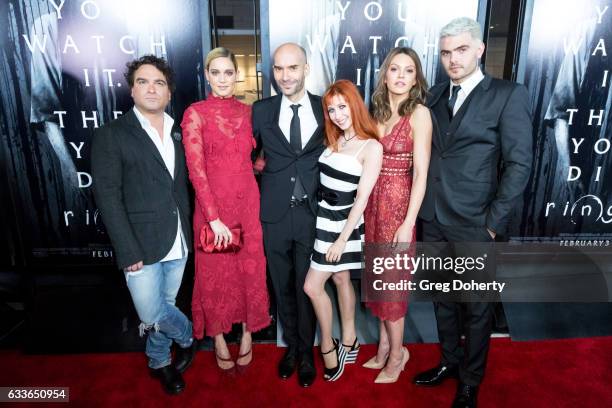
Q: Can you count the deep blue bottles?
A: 0